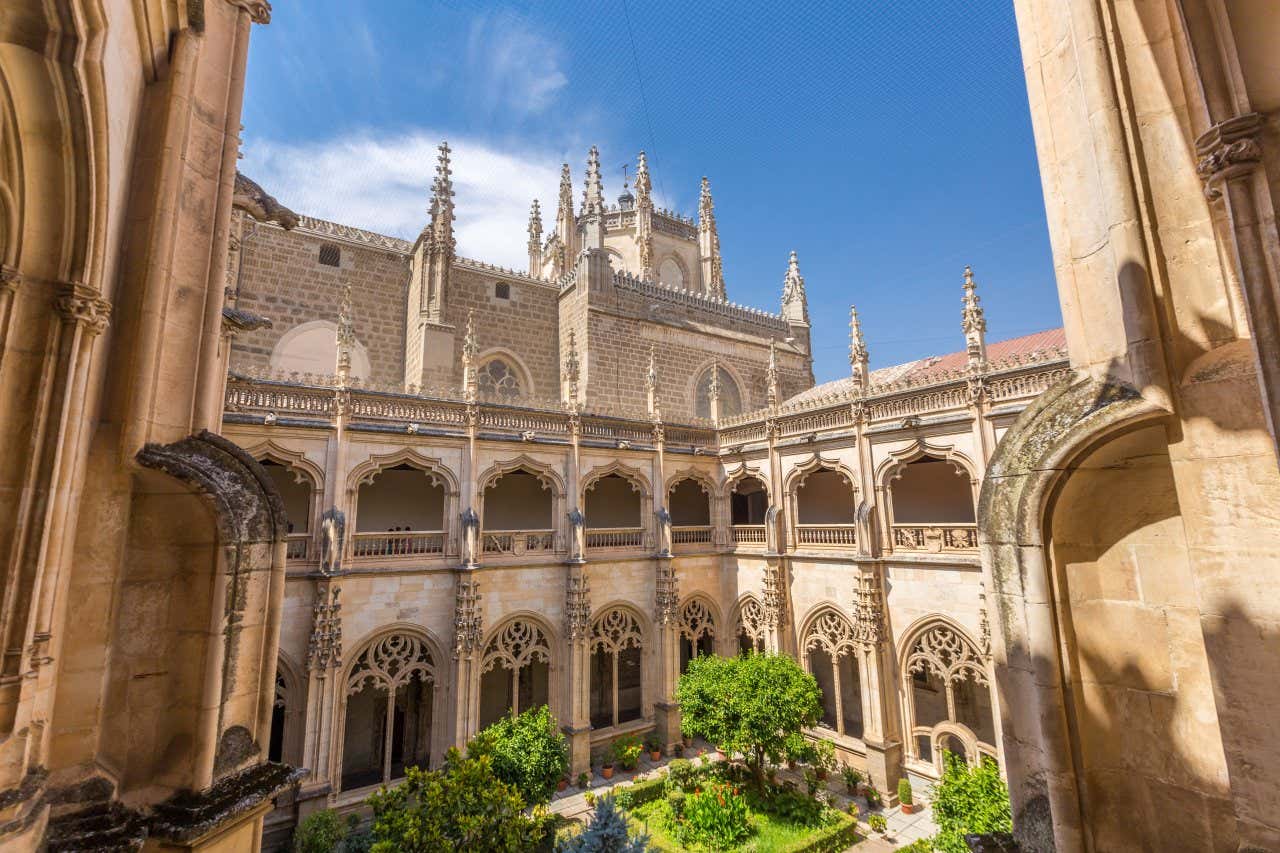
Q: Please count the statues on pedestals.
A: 0